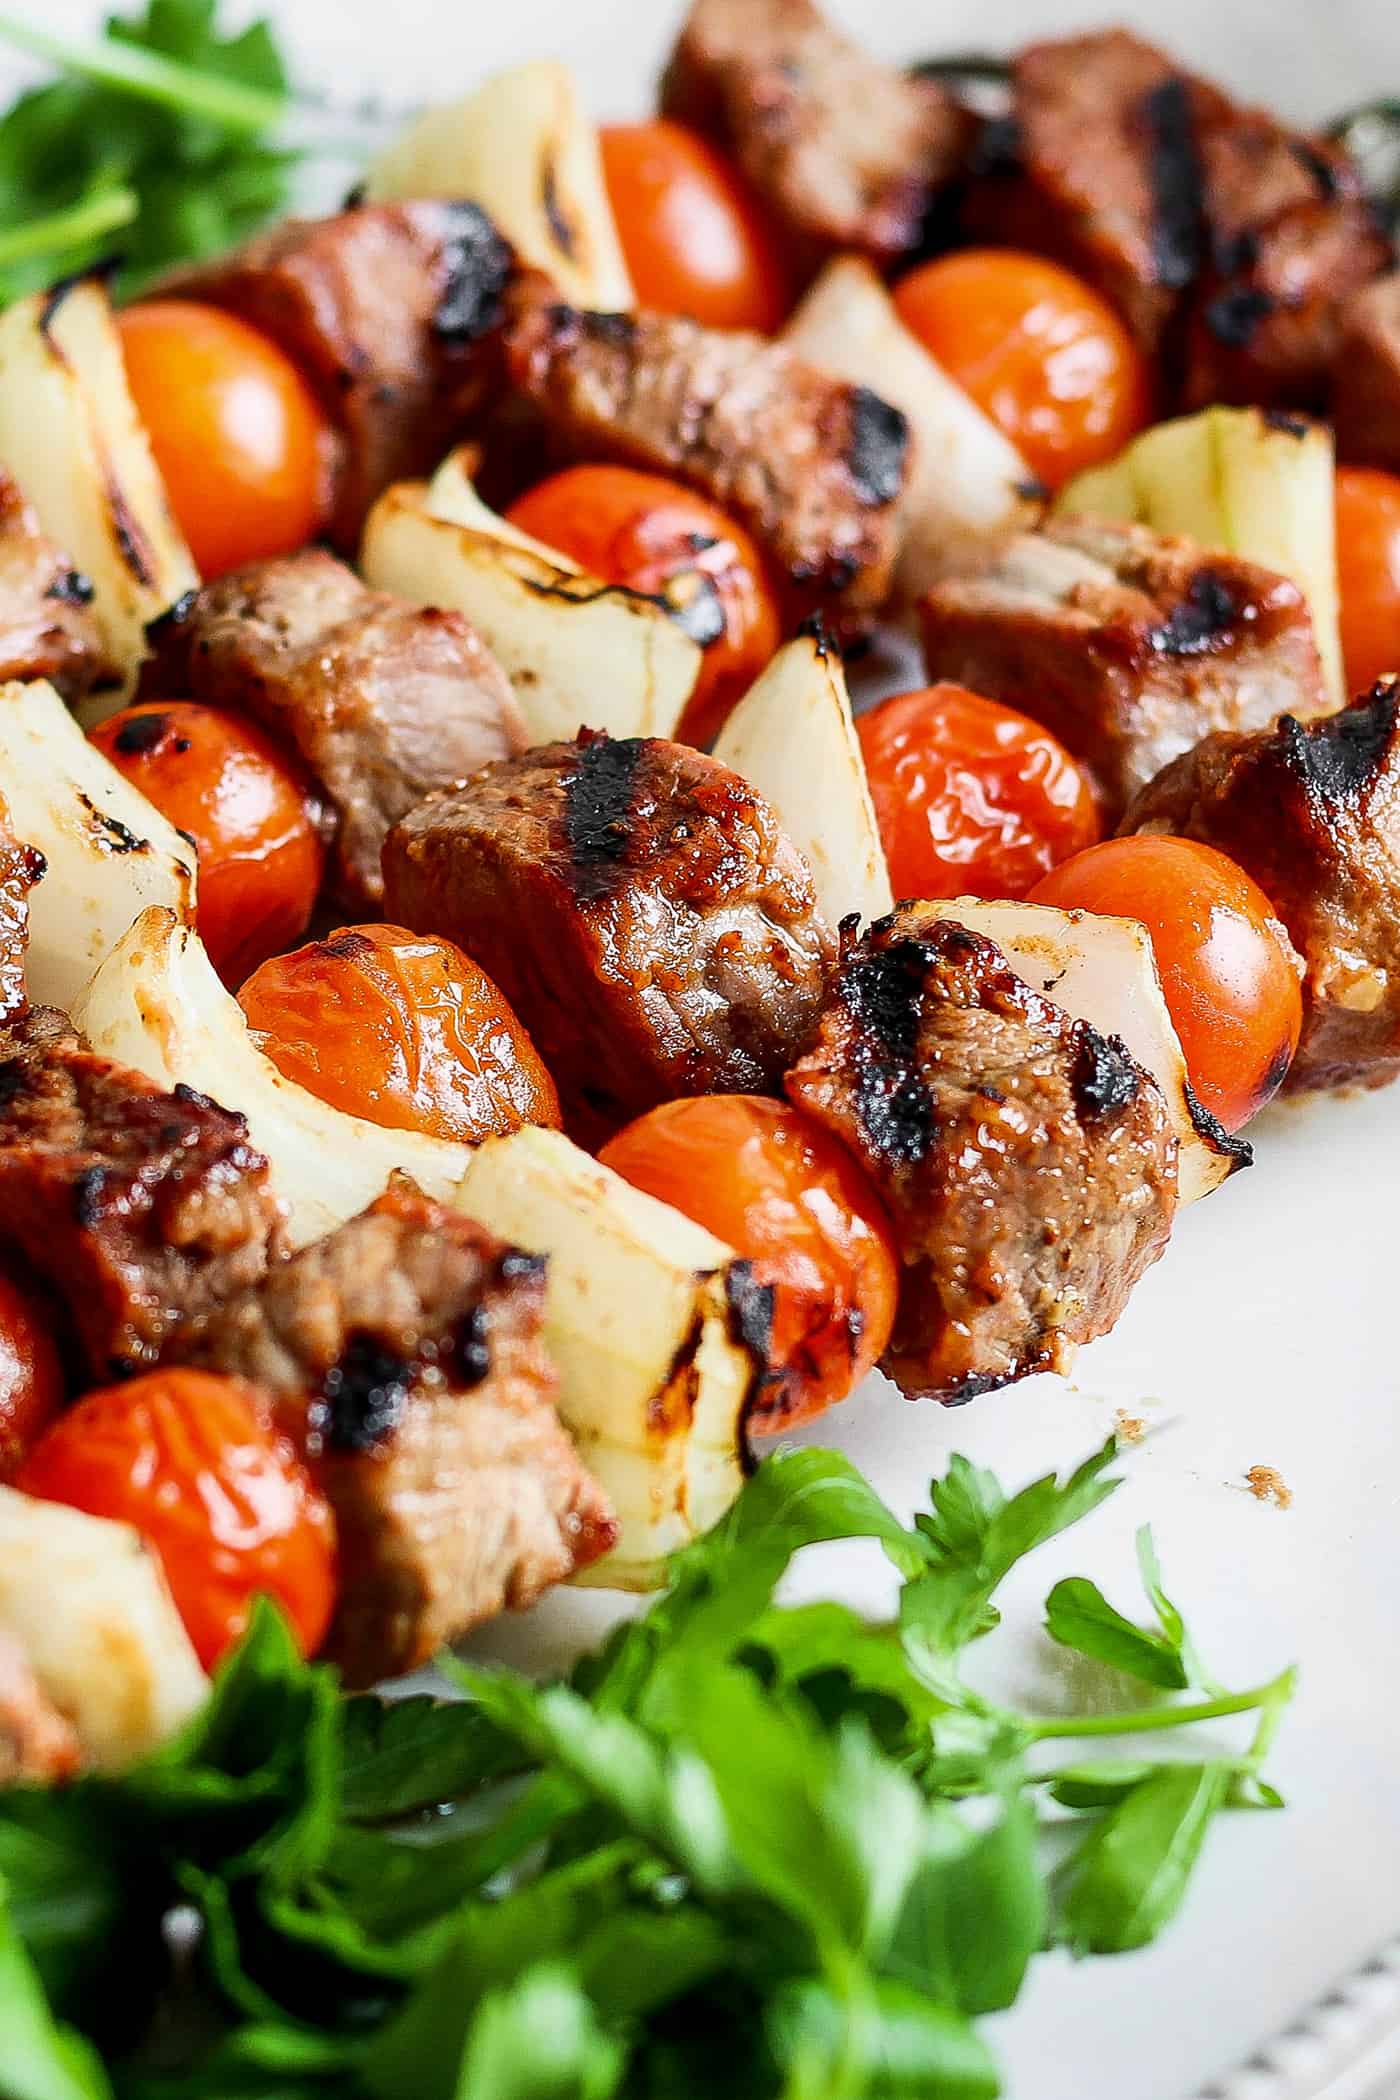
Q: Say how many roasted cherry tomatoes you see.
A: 12